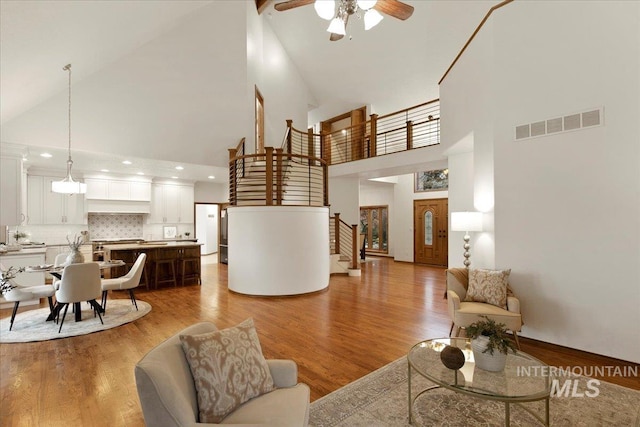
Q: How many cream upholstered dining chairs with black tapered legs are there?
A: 4